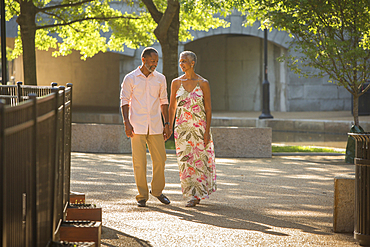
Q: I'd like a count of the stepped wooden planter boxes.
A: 3